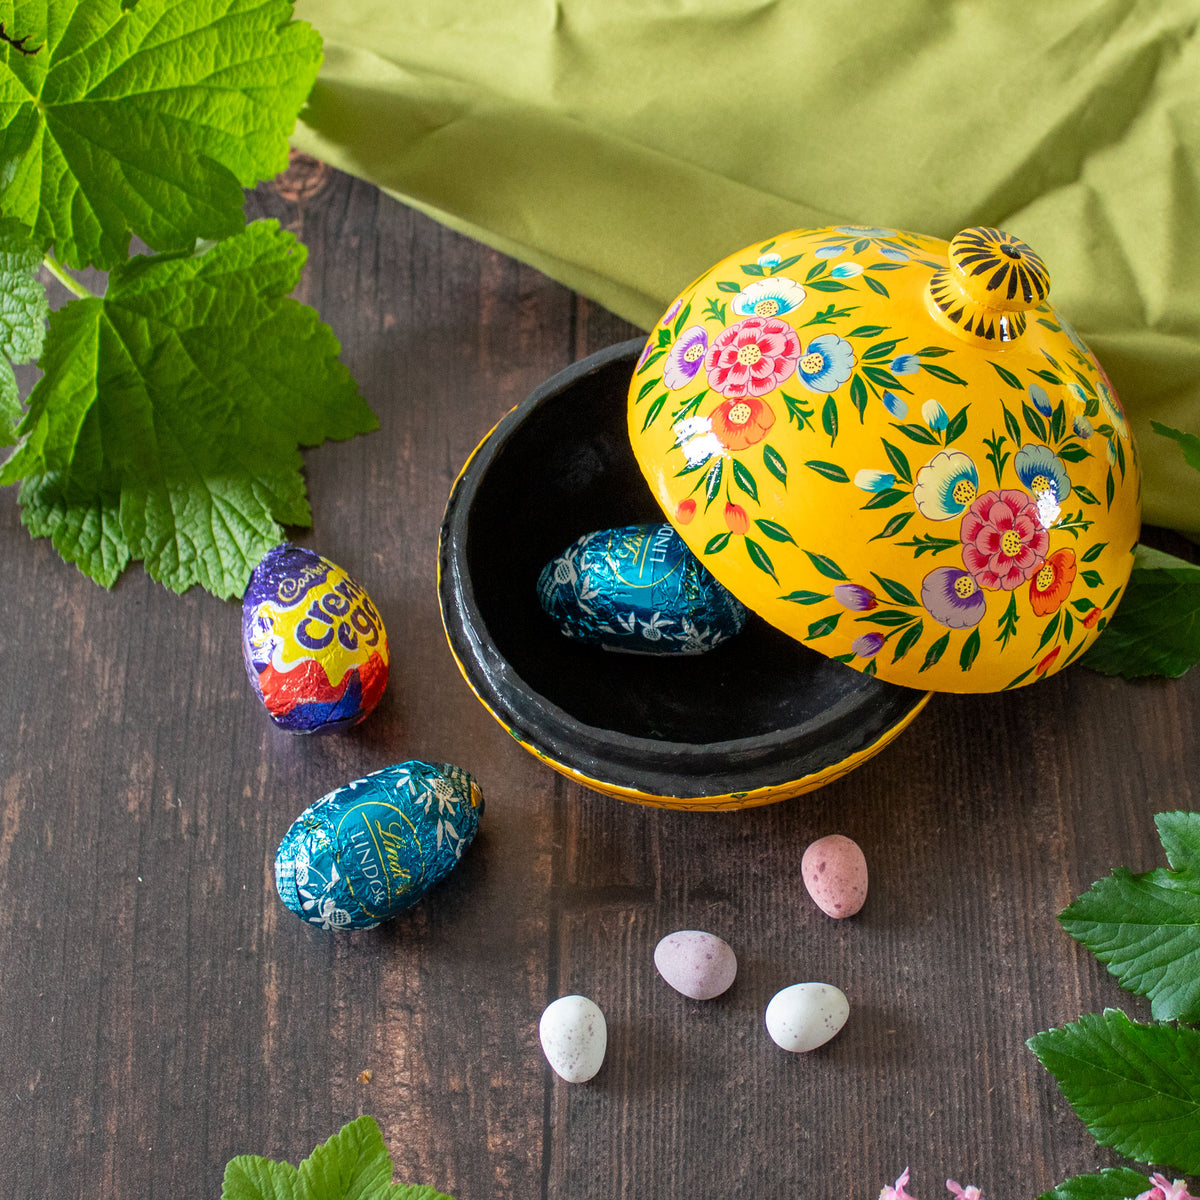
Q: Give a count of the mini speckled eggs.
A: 4